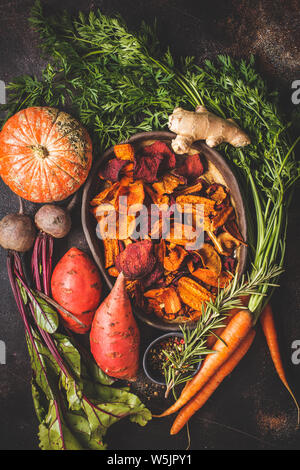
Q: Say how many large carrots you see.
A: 3